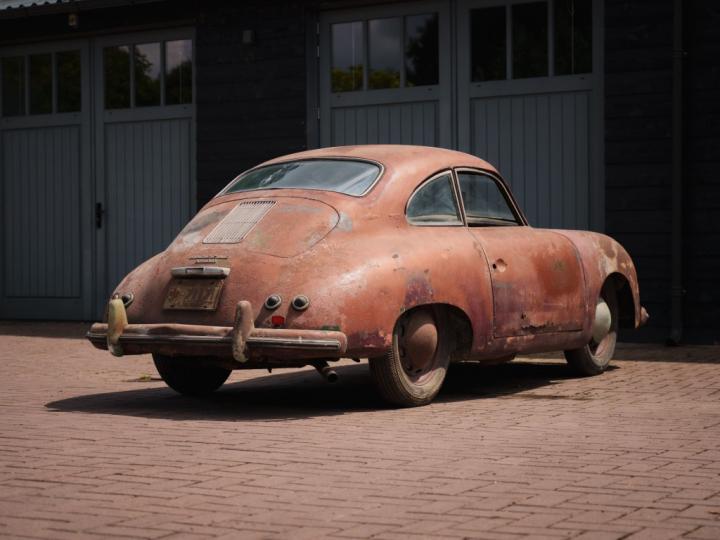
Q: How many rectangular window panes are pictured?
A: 12